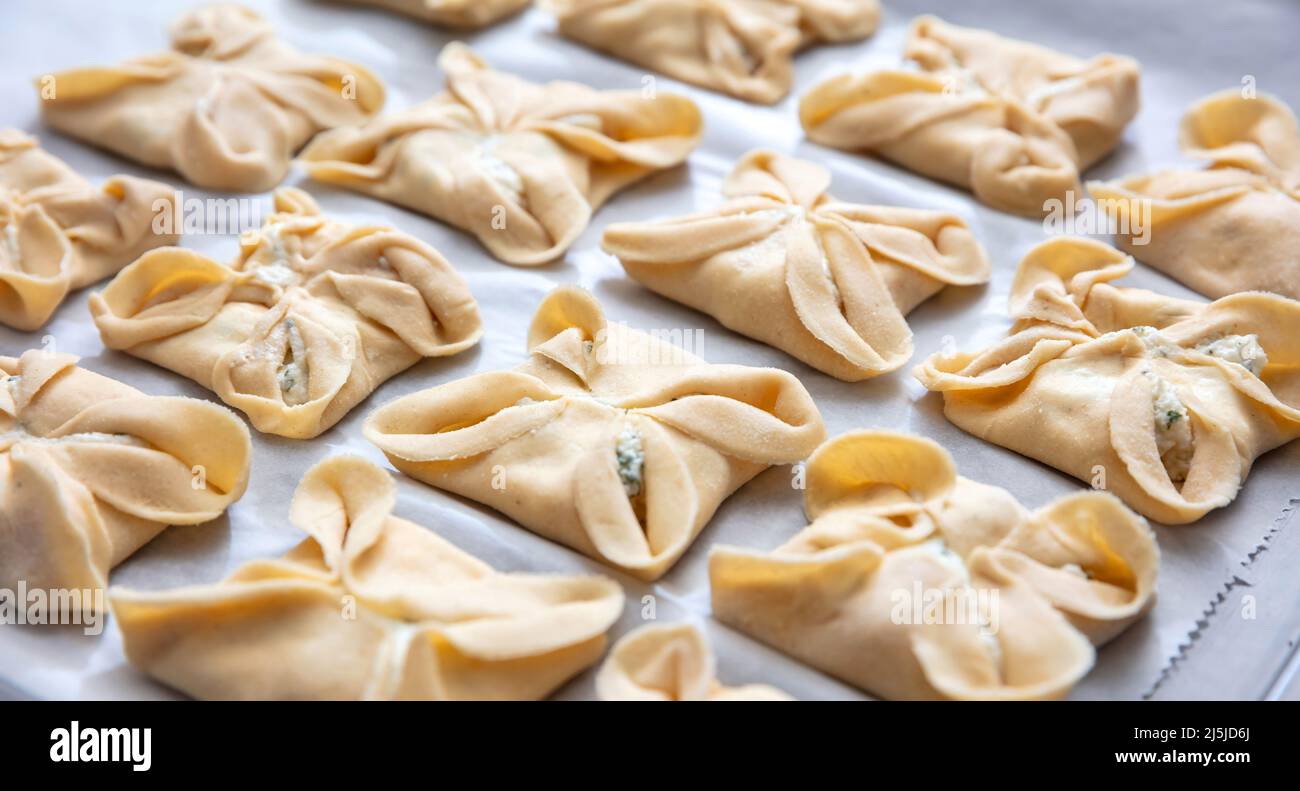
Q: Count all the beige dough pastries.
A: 15